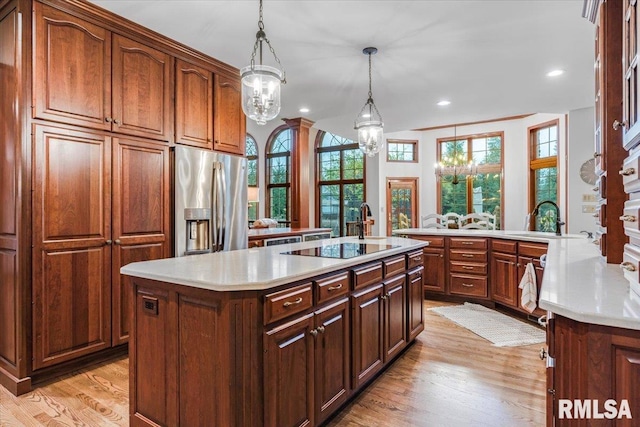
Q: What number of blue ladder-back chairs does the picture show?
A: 0